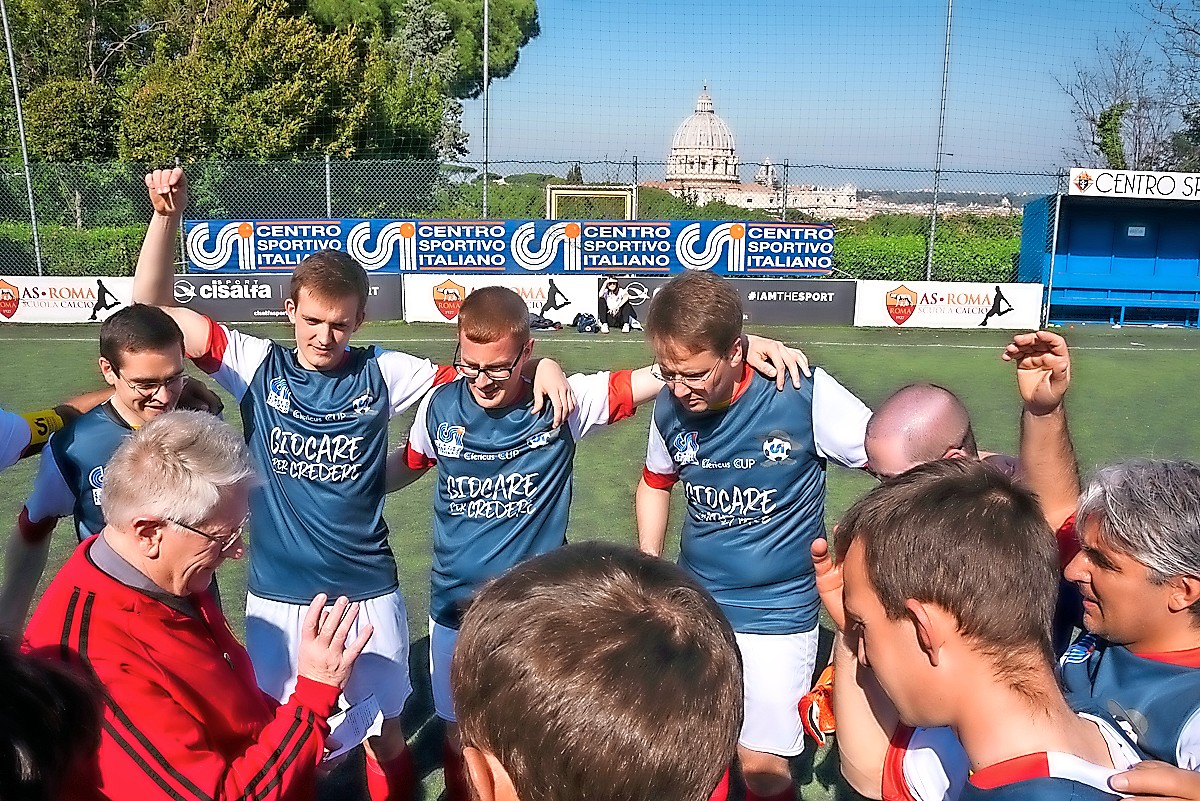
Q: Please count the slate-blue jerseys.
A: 6